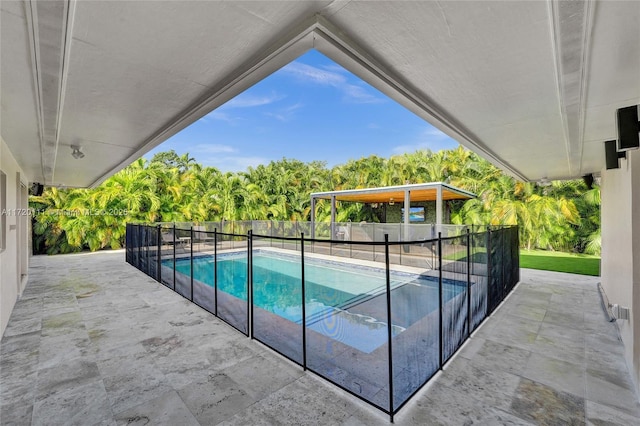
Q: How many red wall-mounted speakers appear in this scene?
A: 0